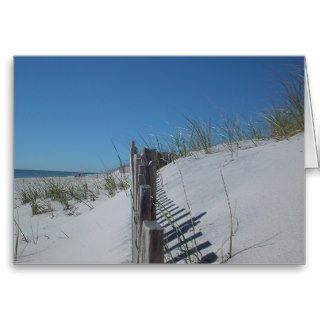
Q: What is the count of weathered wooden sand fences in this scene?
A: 1